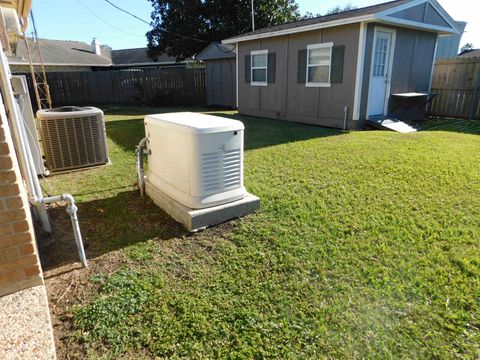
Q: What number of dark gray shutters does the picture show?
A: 4